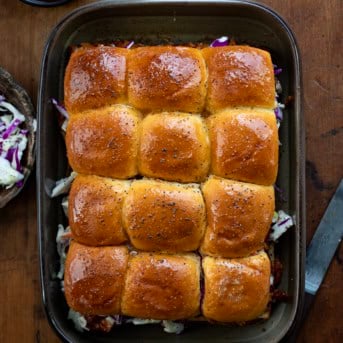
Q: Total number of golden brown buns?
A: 12